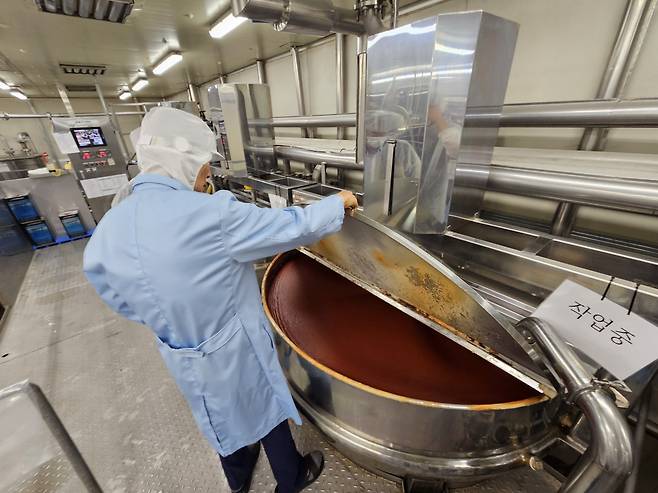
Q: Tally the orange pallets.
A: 0